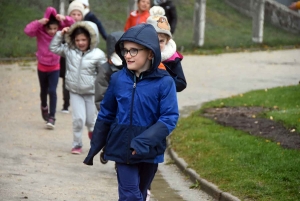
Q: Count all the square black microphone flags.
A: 0